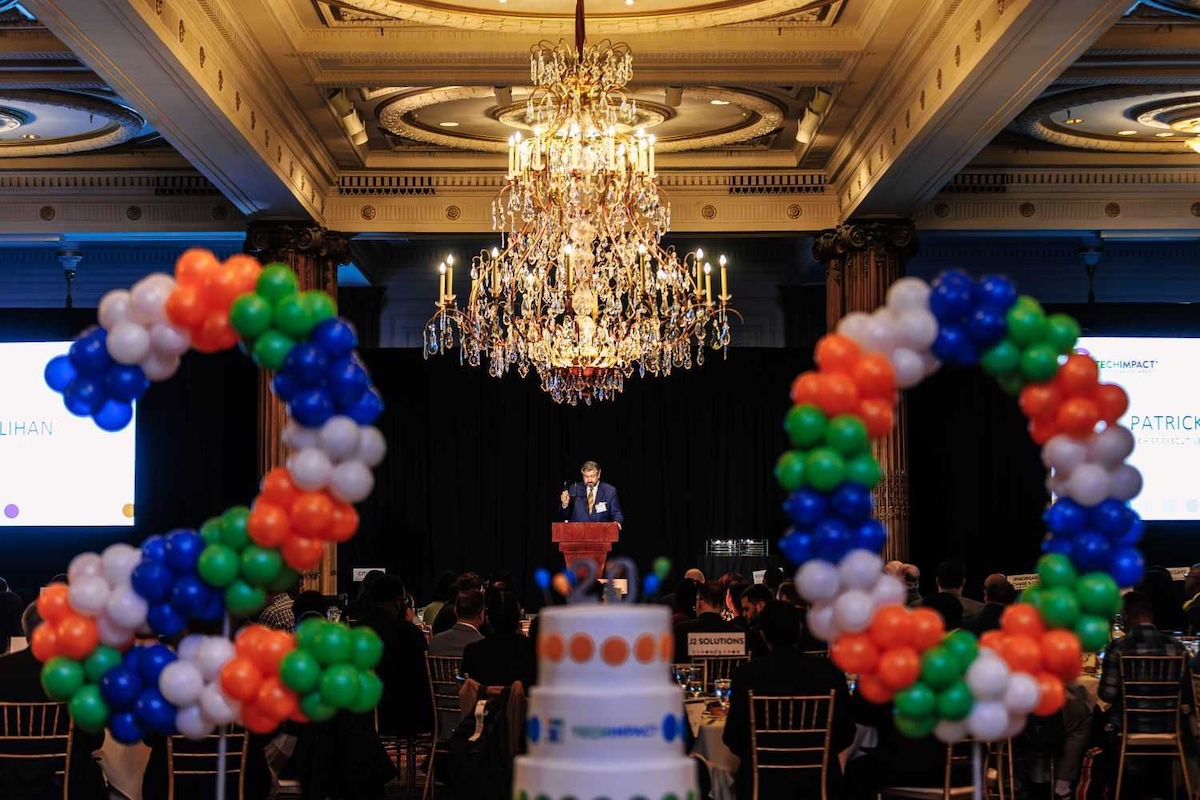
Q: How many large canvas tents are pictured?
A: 0